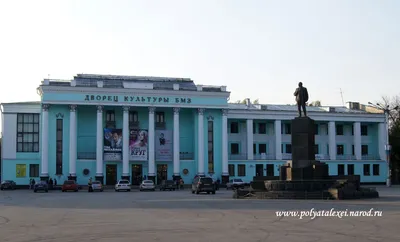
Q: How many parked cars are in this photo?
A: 9